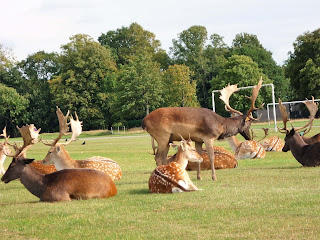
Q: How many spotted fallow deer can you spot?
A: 6